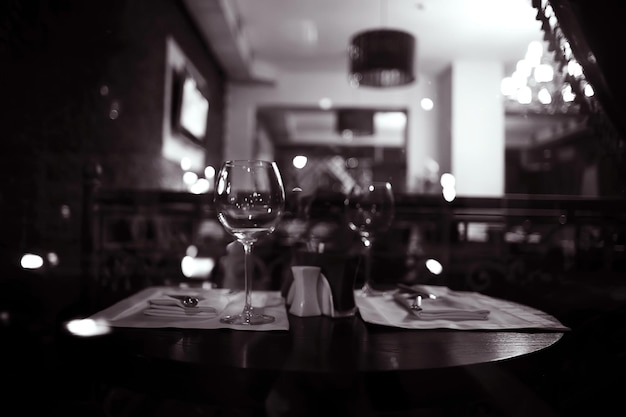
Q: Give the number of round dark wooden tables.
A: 1